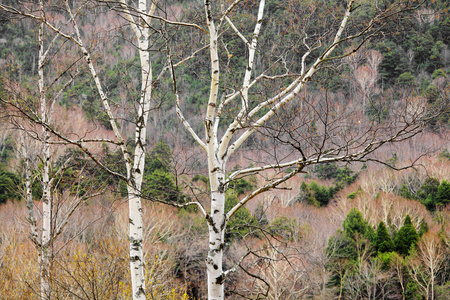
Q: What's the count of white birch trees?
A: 3